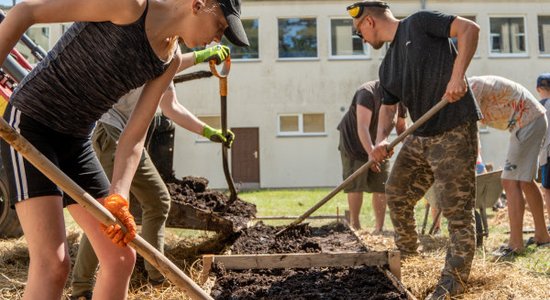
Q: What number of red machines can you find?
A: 1